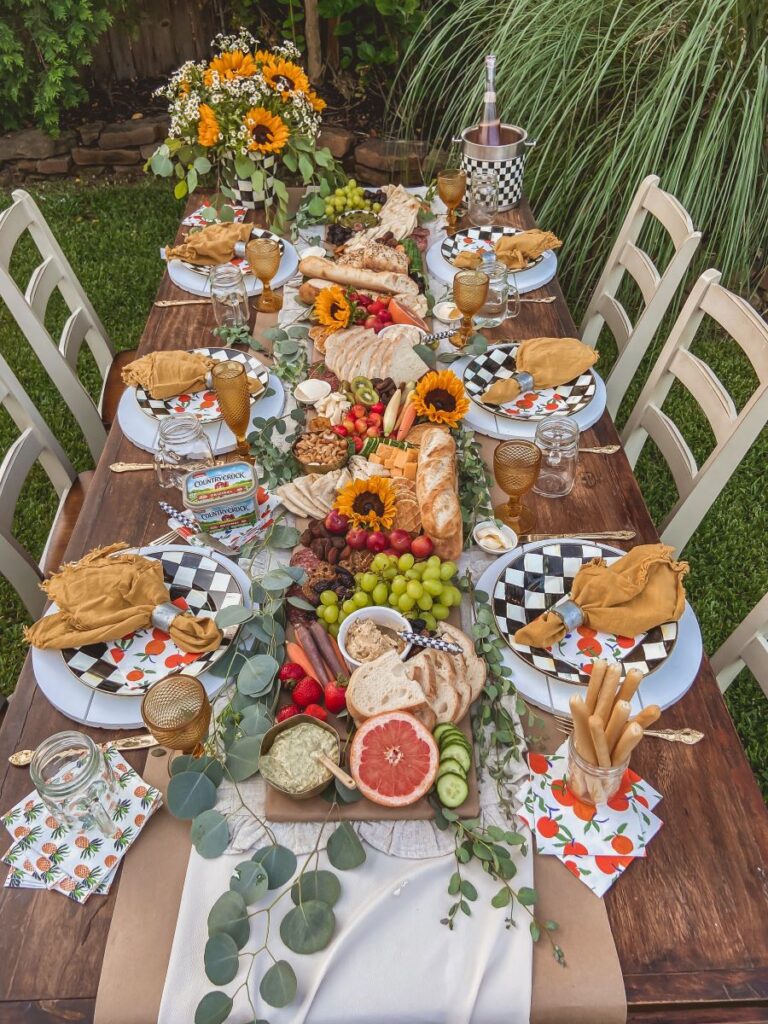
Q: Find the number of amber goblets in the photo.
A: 6